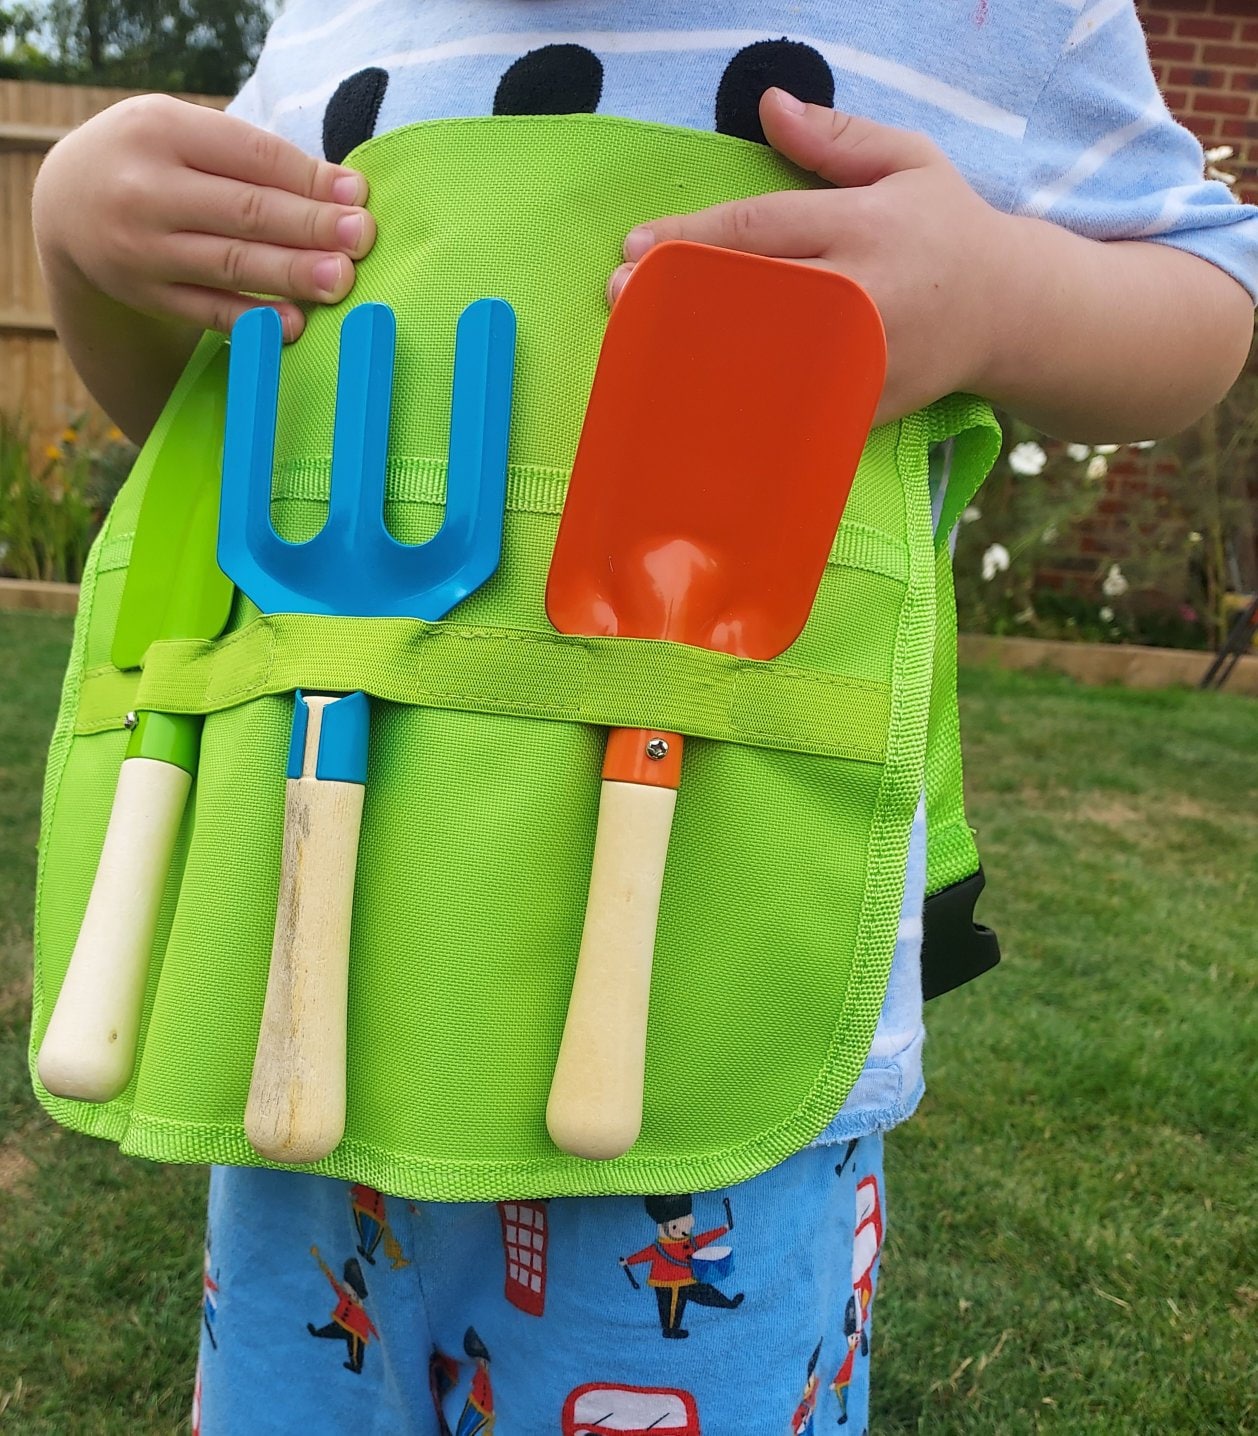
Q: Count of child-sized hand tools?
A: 3